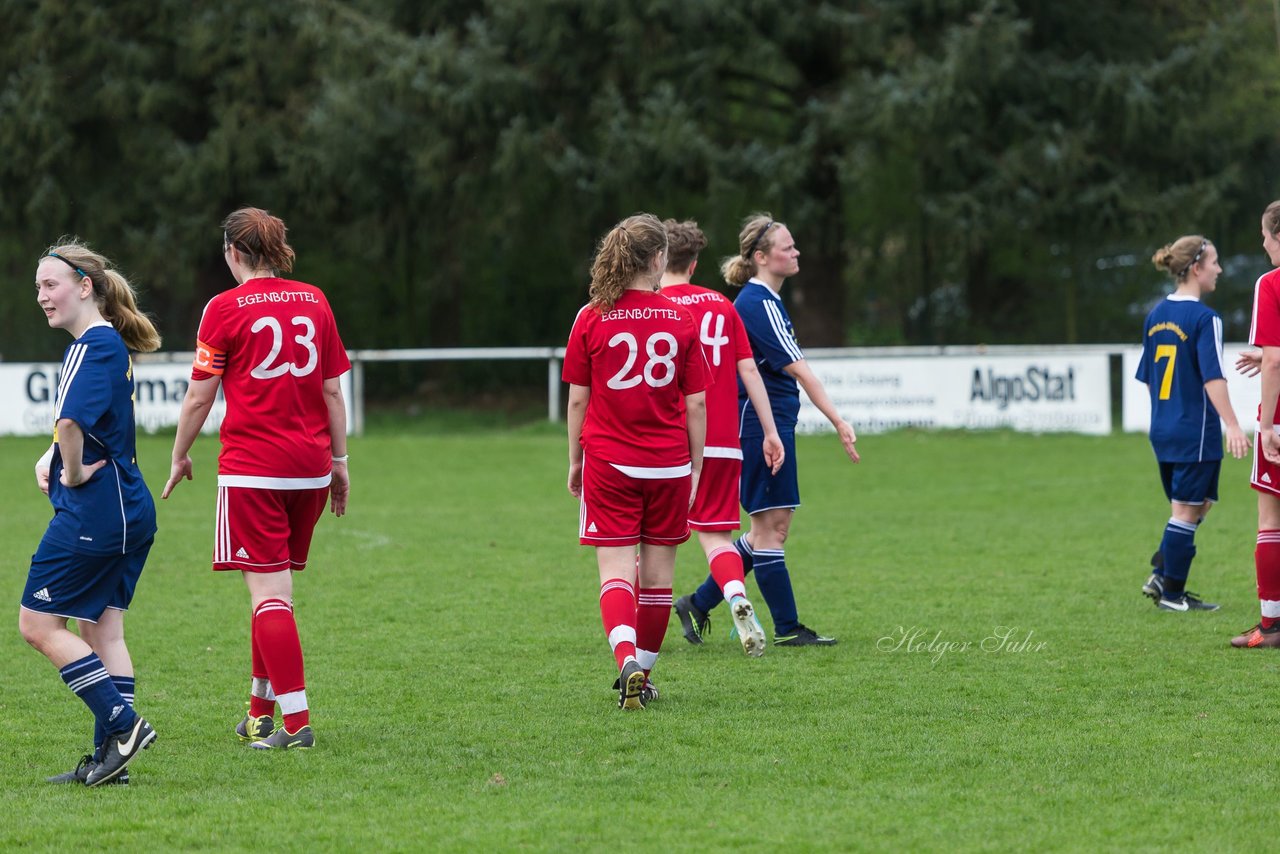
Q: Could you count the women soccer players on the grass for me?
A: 7